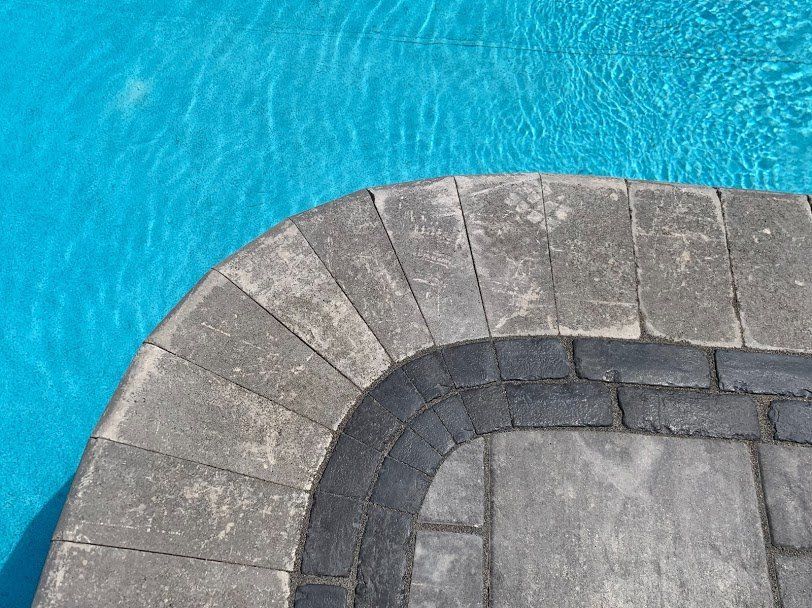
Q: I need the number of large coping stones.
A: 11